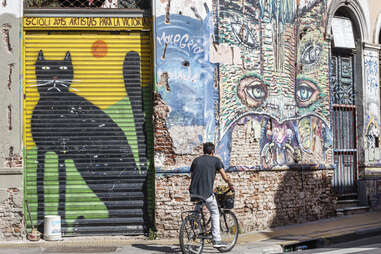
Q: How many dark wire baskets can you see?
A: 1